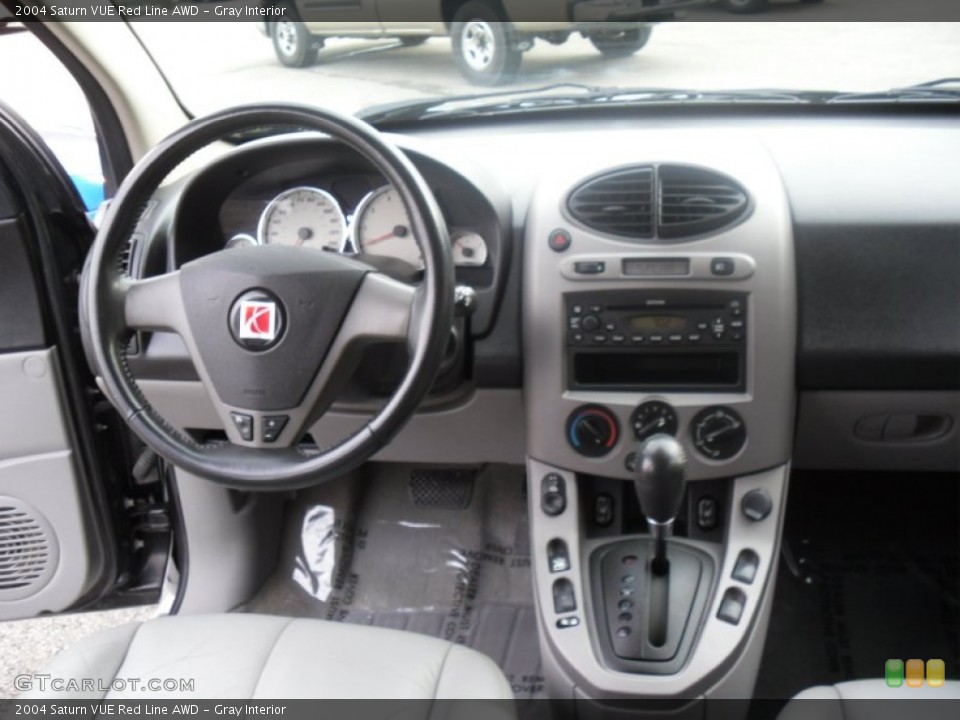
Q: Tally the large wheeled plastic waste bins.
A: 0